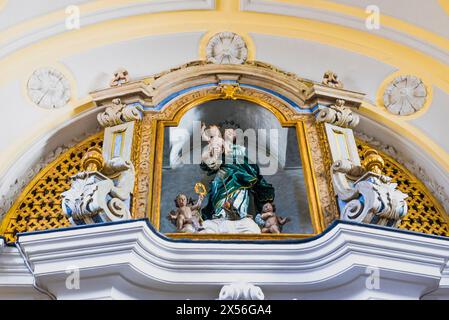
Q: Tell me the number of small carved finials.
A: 2